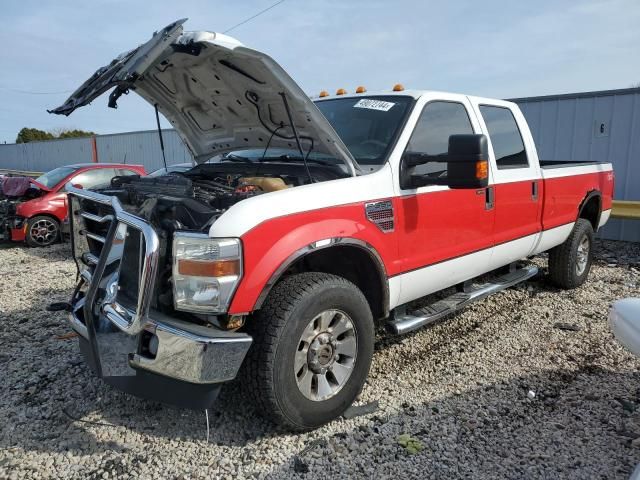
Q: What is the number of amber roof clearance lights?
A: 4